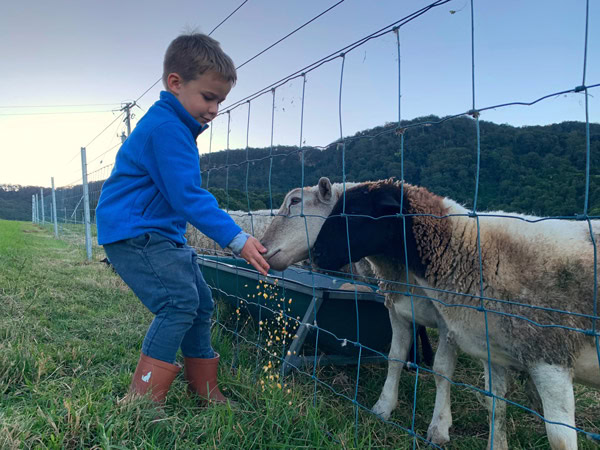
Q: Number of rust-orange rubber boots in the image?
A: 2